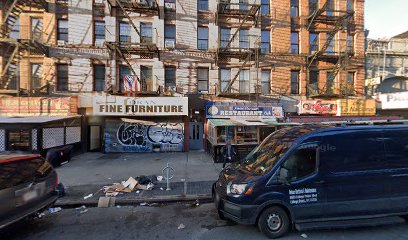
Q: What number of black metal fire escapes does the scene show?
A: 4